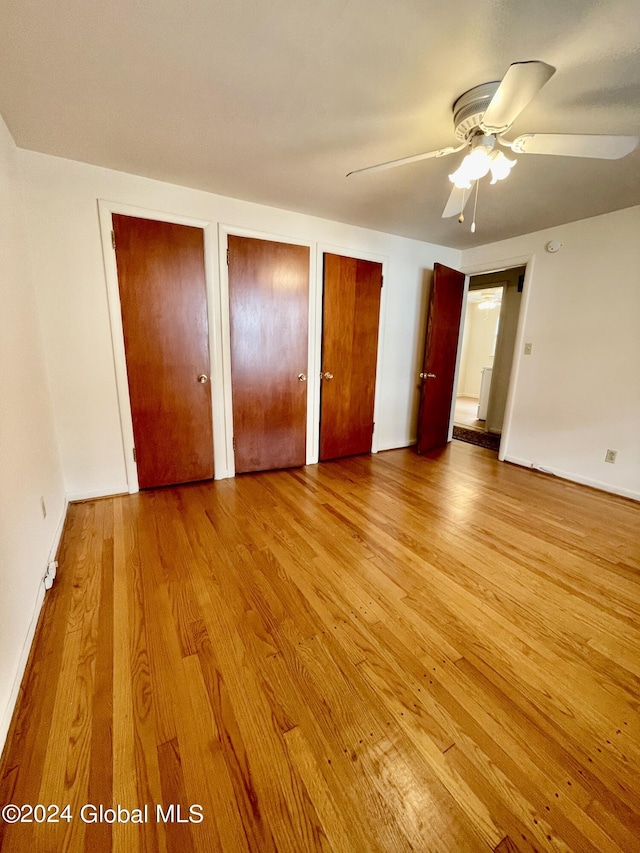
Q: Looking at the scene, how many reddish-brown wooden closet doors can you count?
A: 3